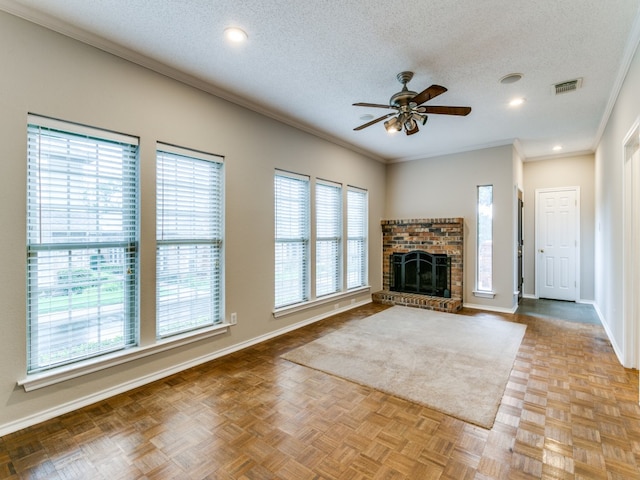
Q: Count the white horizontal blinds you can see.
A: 5